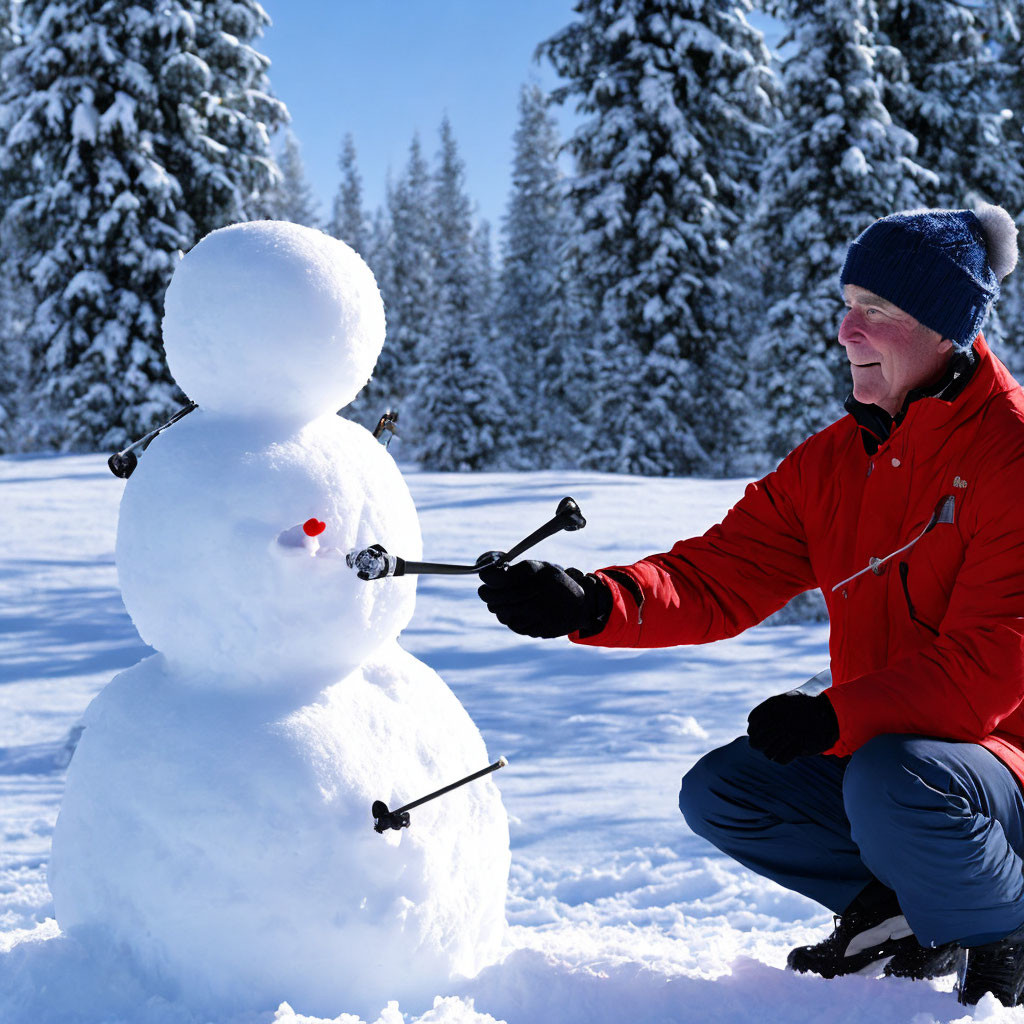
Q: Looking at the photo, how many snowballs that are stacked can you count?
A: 3